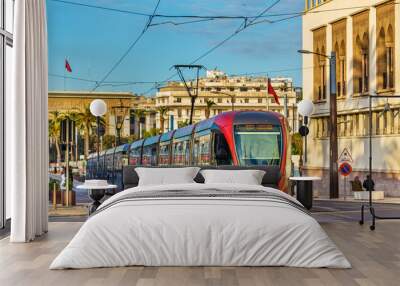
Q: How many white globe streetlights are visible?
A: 2